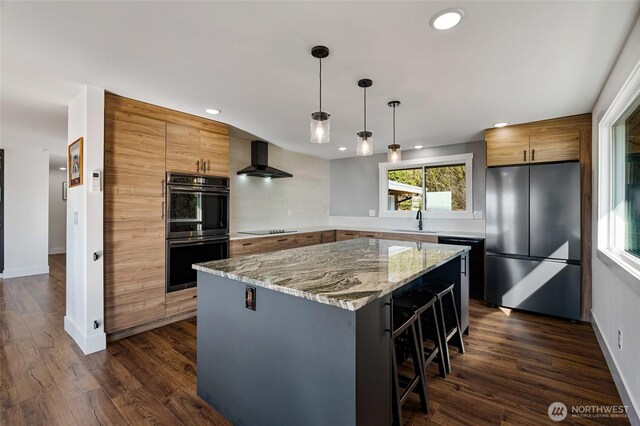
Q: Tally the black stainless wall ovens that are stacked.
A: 2